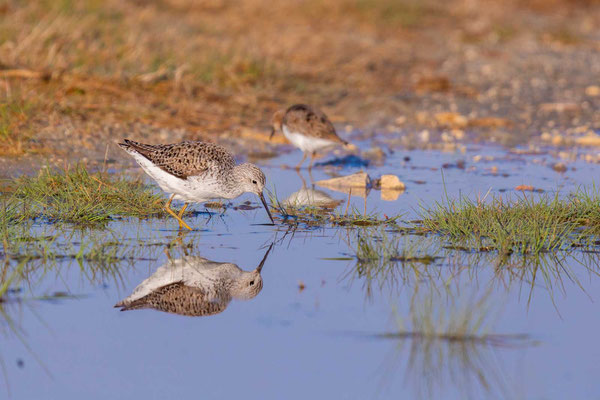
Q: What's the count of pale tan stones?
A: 2